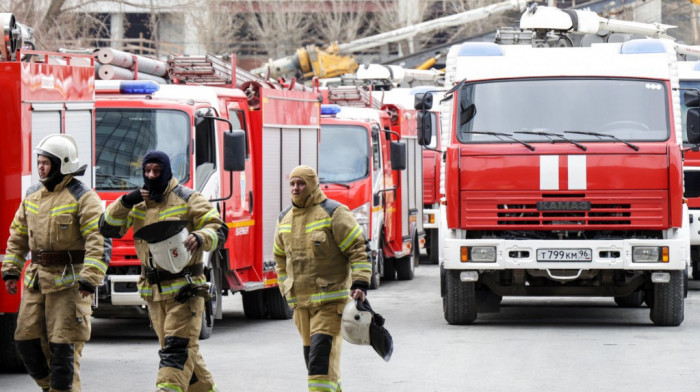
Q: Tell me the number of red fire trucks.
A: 6